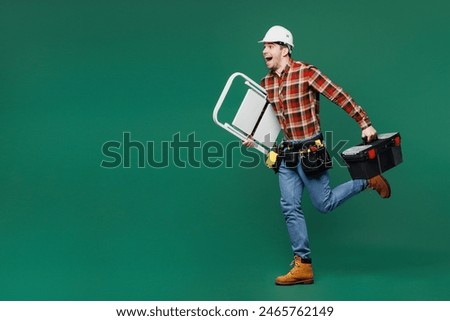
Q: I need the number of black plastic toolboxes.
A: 1